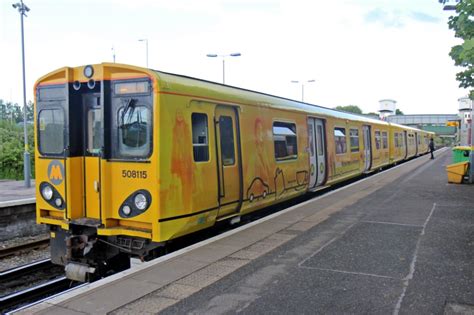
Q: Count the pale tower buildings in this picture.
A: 2